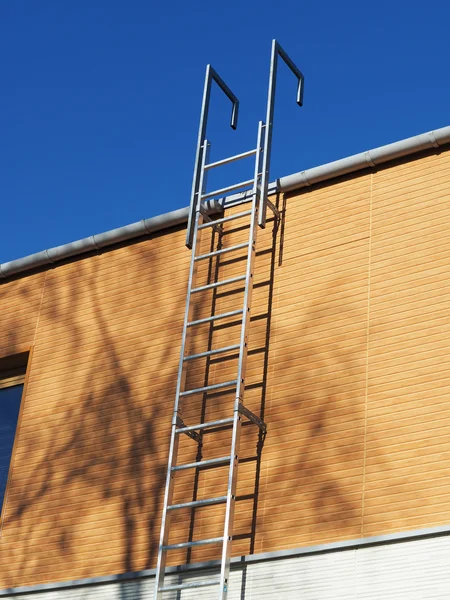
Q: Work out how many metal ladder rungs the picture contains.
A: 13